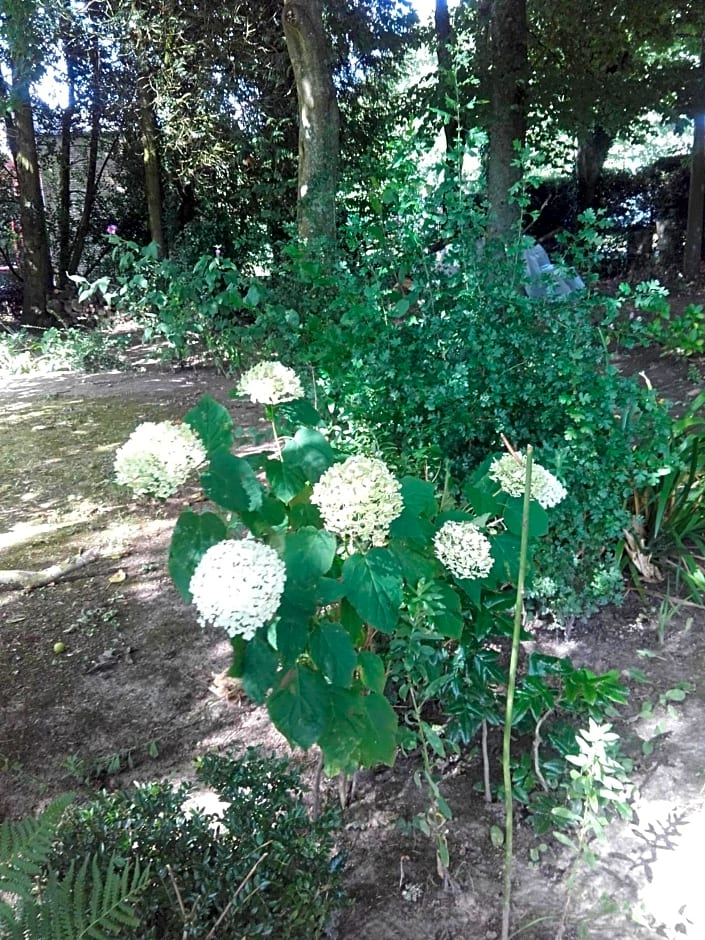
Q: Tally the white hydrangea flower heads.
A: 6